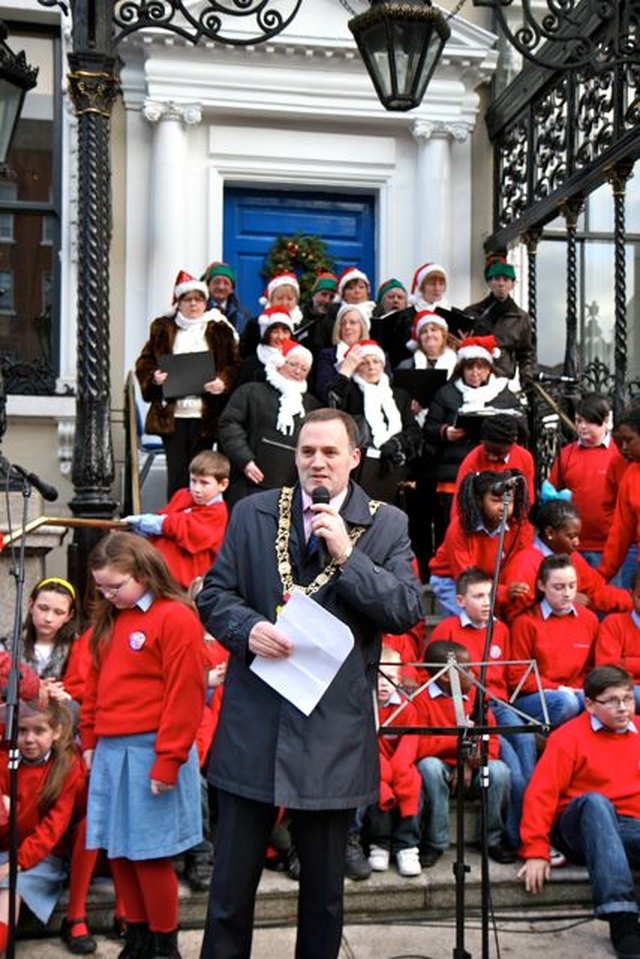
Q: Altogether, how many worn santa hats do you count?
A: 9